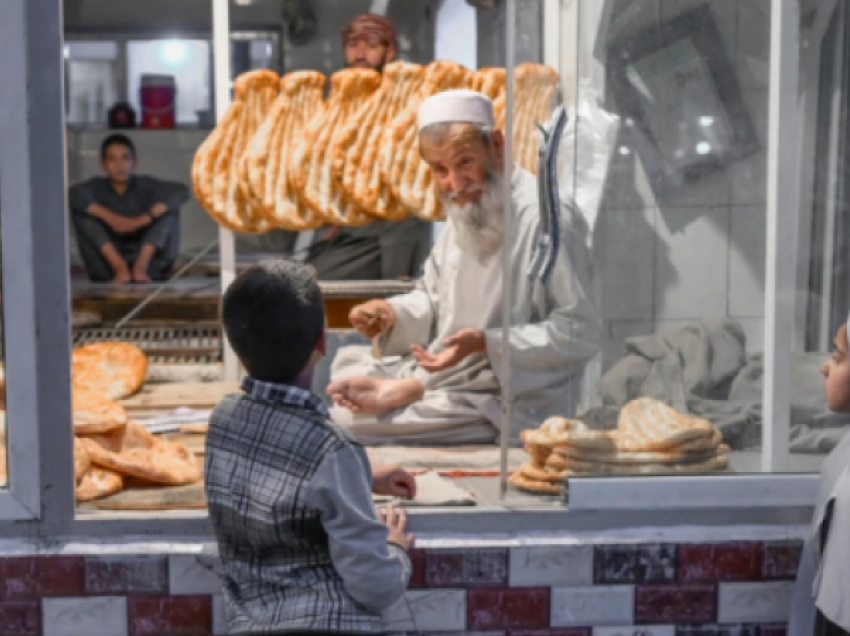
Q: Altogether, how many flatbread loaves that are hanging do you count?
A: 7